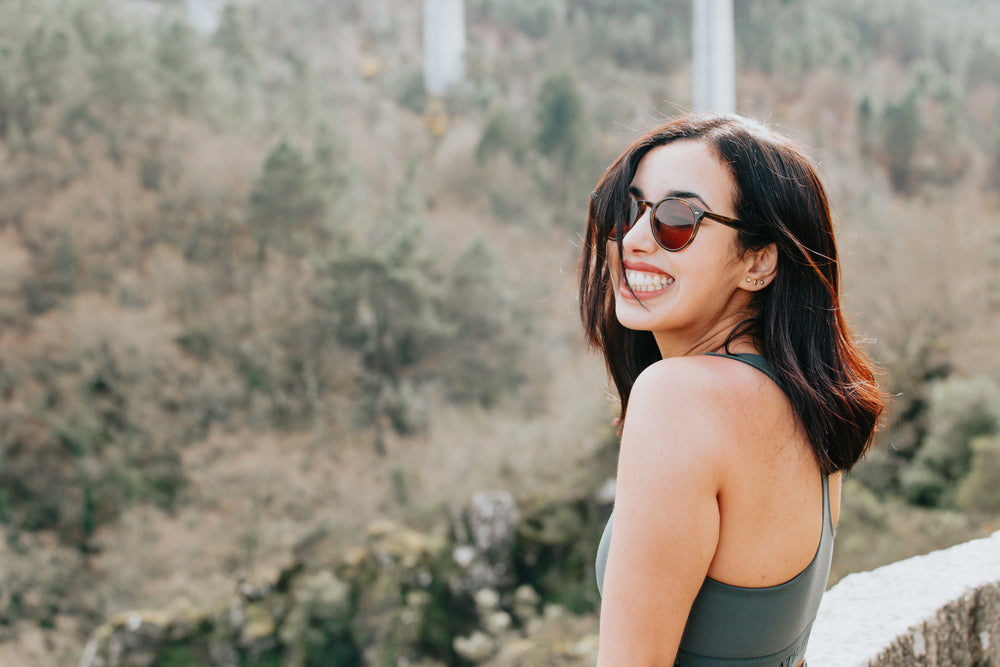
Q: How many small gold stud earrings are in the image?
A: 3